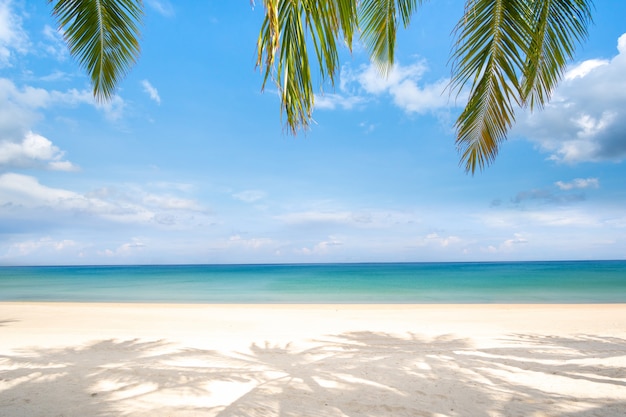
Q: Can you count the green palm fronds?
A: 5